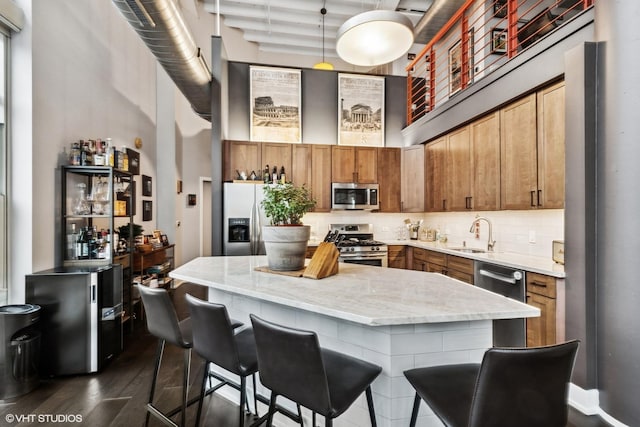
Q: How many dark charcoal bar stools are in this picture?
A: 4